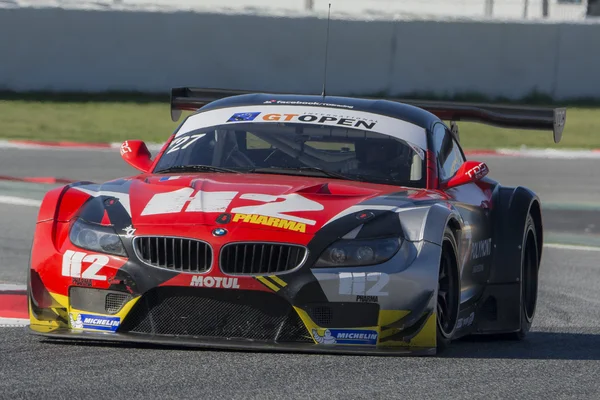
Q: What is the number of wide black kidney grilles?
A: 2